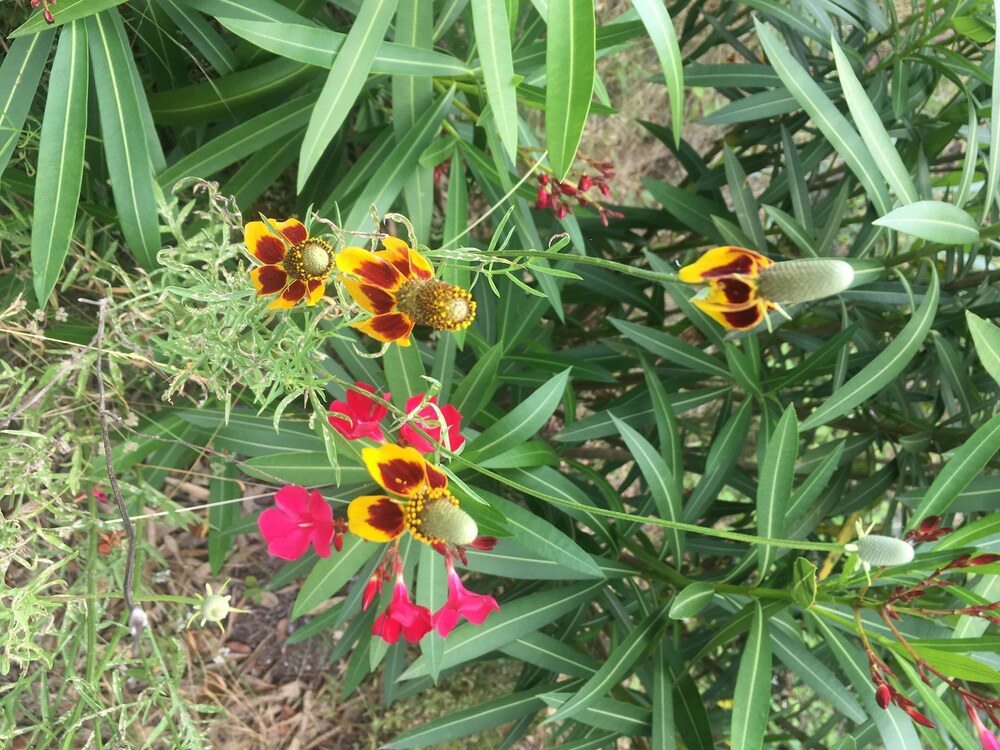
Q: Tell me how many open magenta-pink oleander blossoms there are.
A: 5